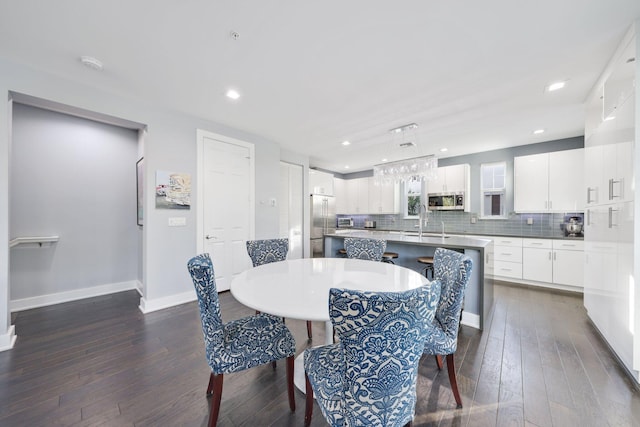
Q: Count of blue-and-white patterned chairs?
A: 5